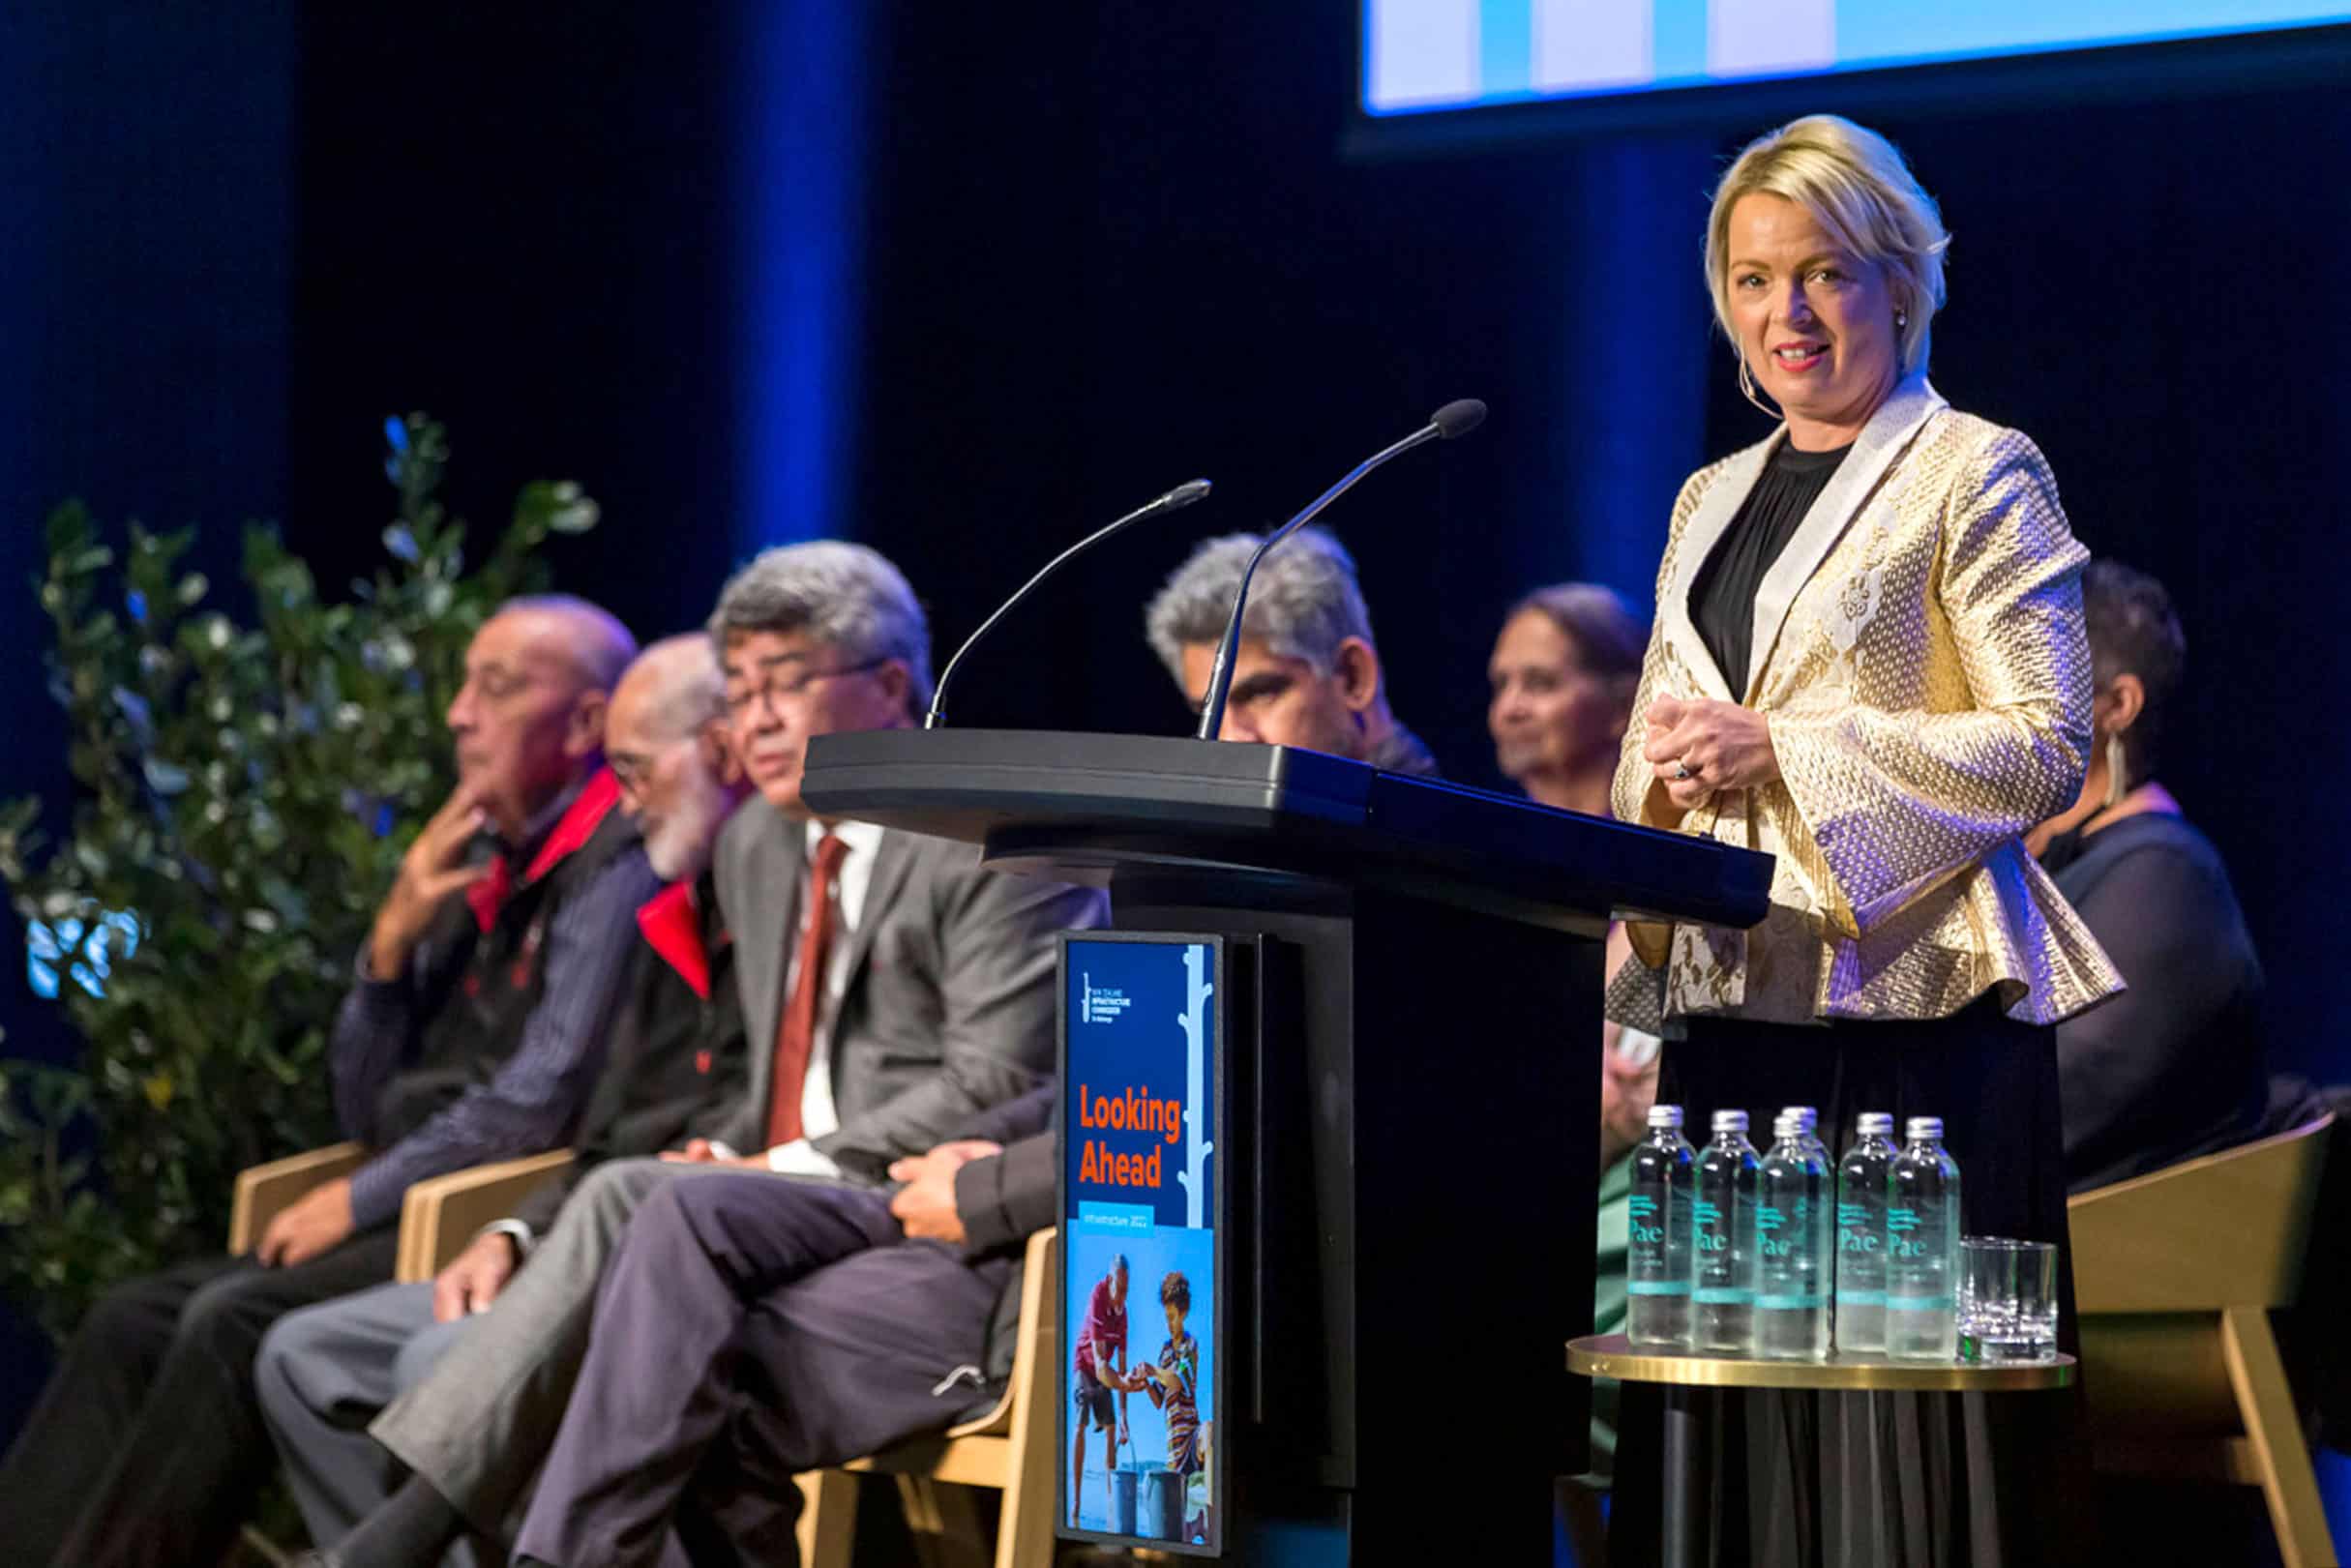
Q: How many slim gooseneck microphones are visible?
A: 2